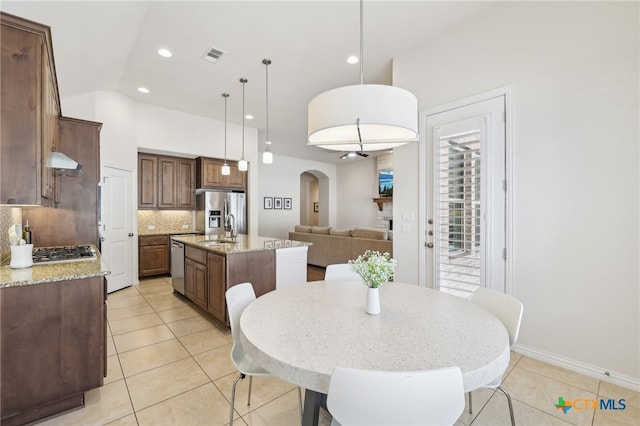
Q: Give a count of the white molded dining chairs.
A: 4